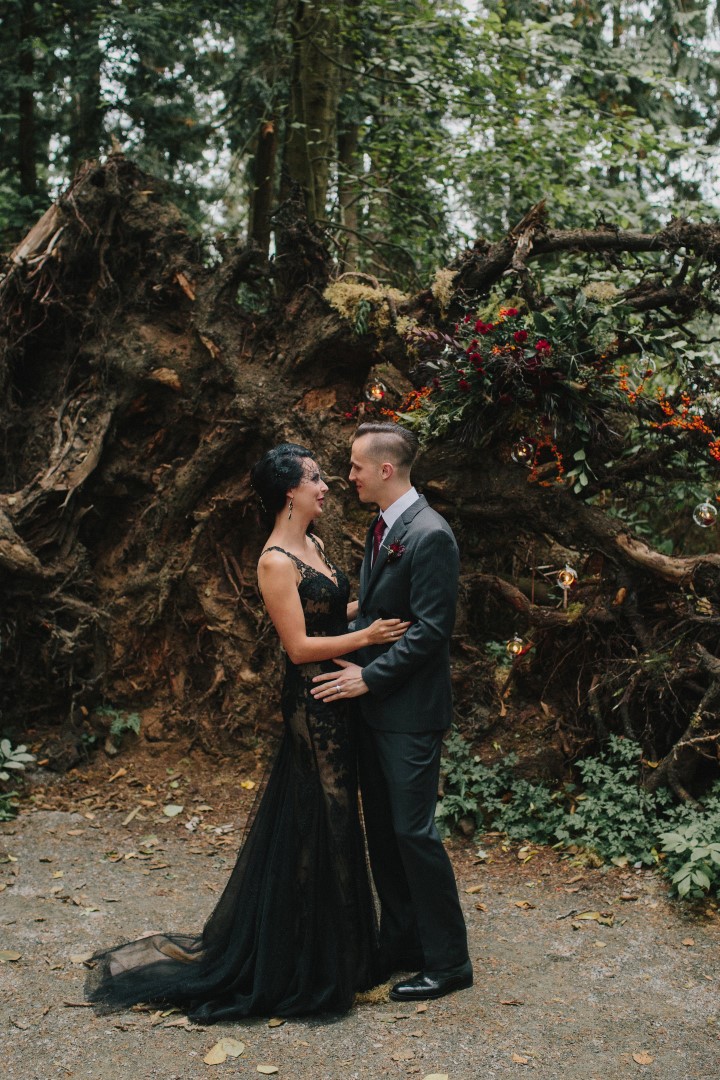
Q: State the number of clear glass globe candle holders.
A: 6